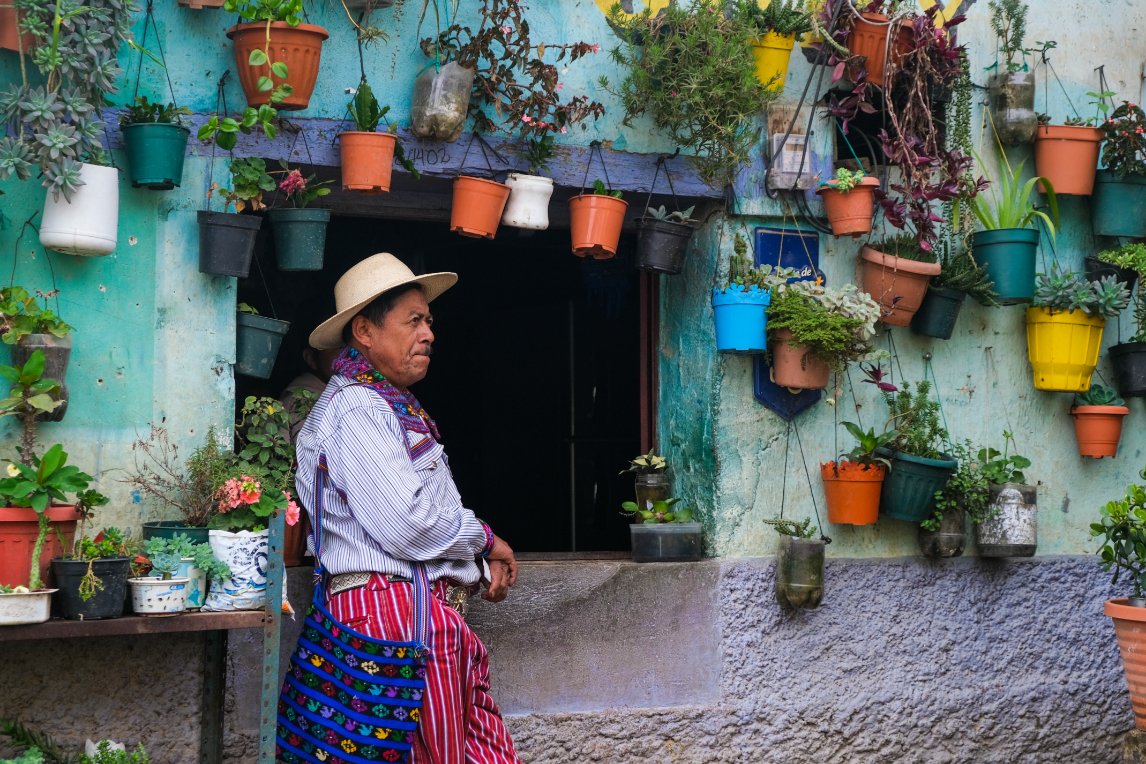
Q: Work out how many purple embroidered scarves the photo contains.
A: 1